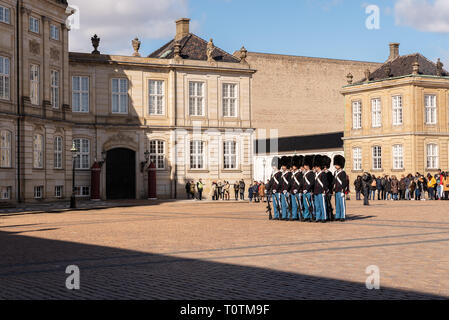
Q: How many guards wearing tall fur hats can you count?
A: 10